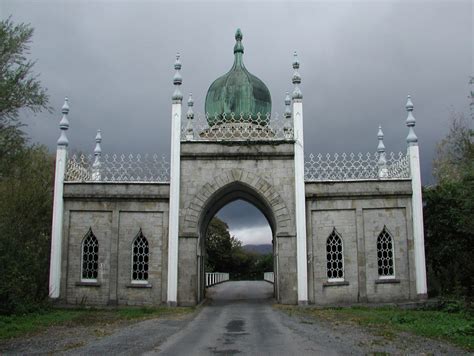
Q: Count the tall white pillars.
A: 4